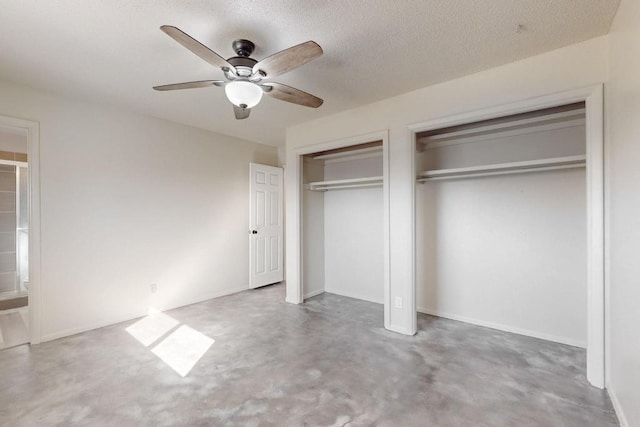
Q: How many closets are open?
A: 2